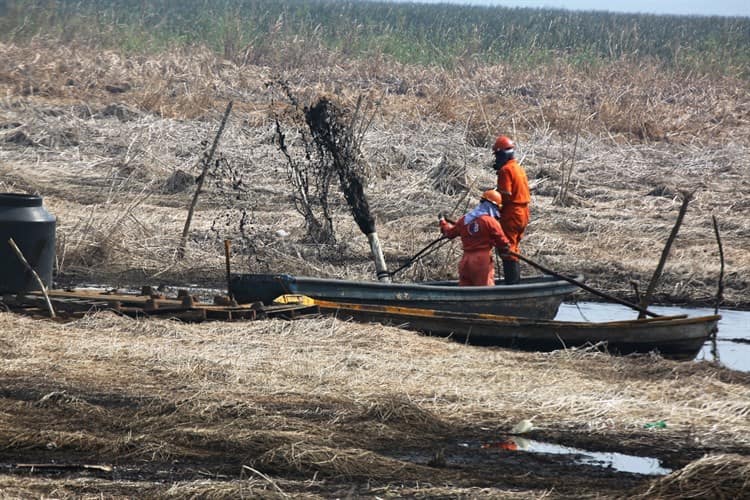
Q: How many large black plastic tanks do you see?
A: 1